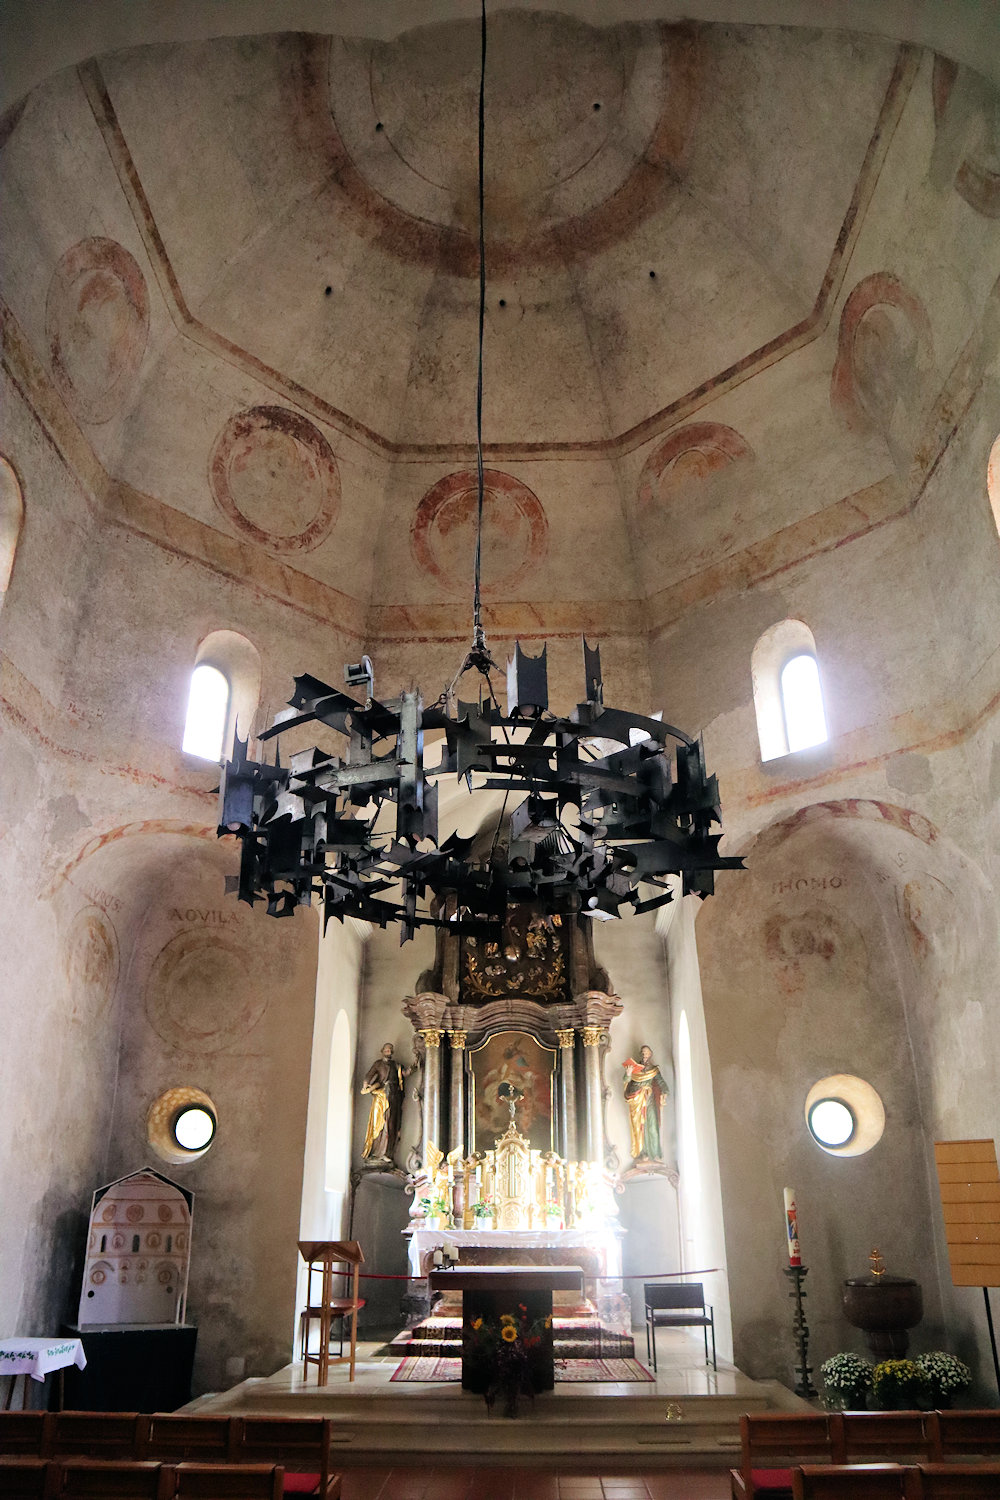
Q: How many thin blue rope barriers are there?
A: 0